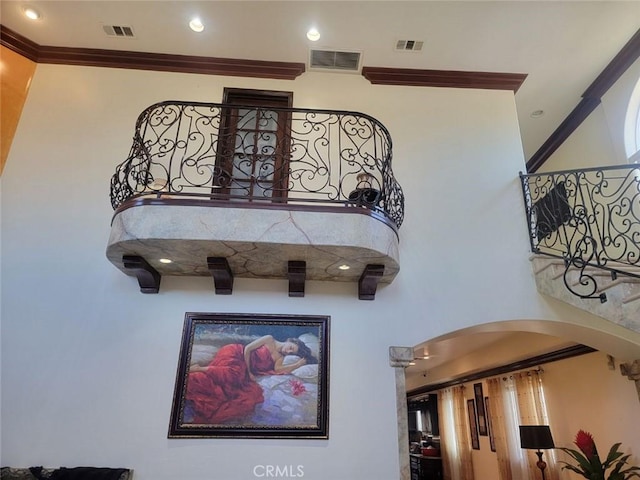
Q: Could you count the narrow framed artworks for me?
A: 3